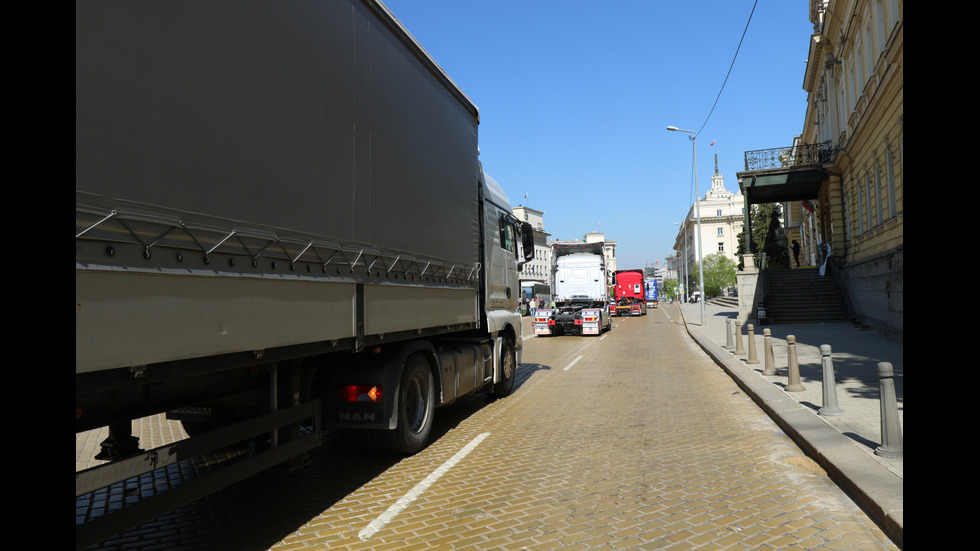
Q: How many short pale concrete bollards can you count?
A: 7